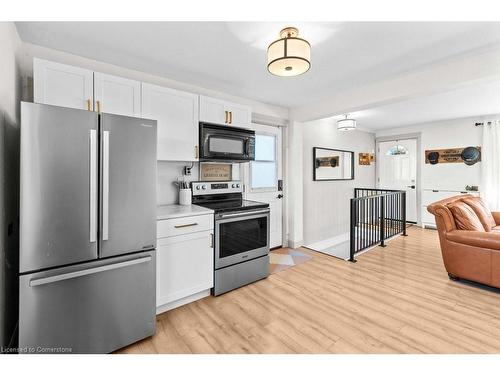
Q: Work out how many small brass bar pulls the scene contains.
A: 7